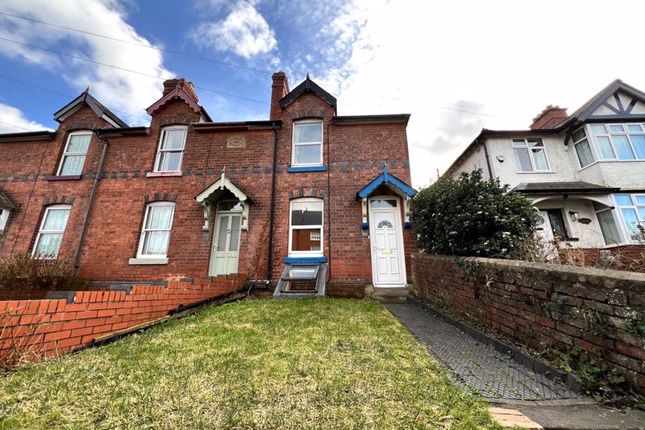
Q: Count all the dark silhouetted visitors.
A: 0